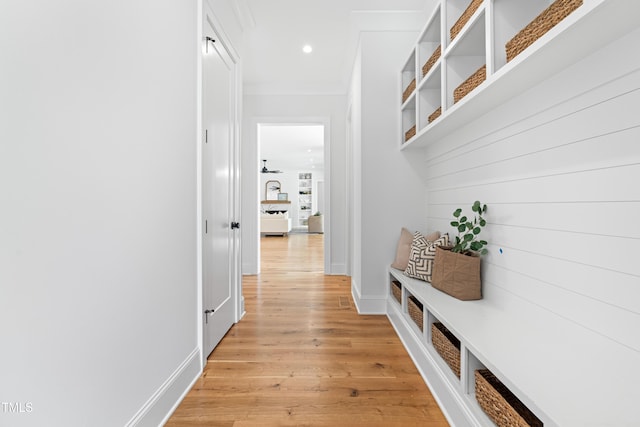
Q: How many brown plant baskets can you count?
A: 1